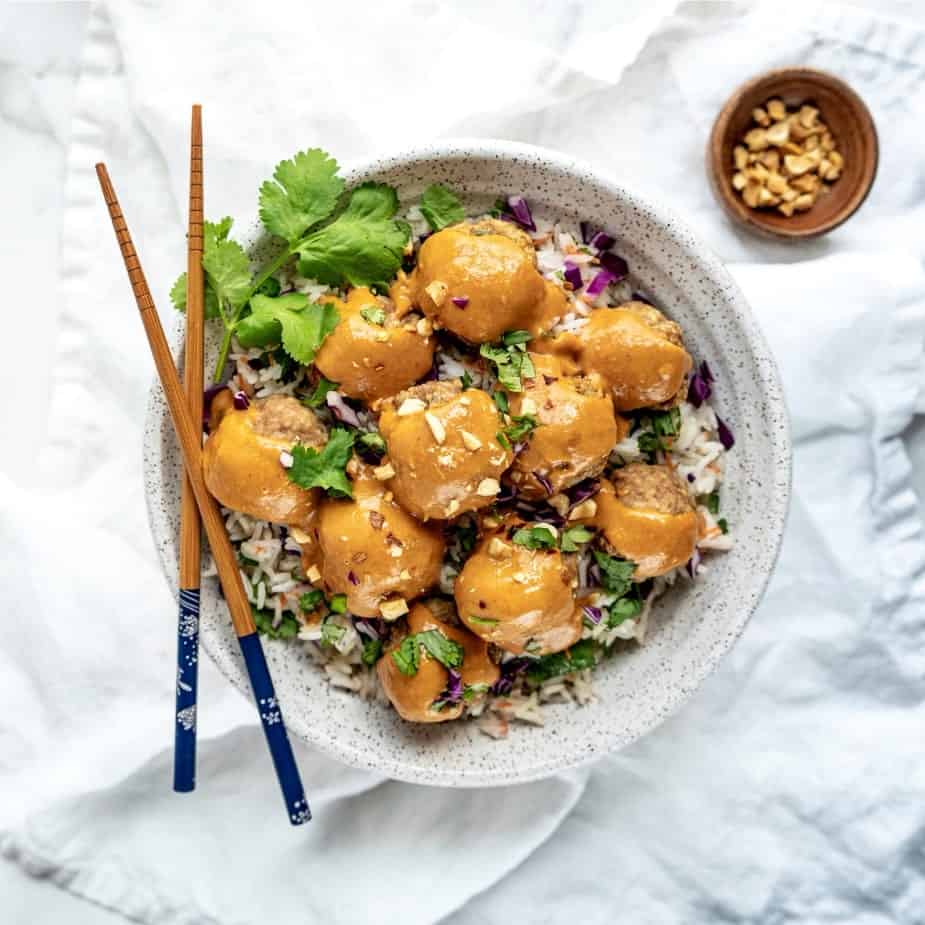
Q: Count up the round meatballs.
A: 10